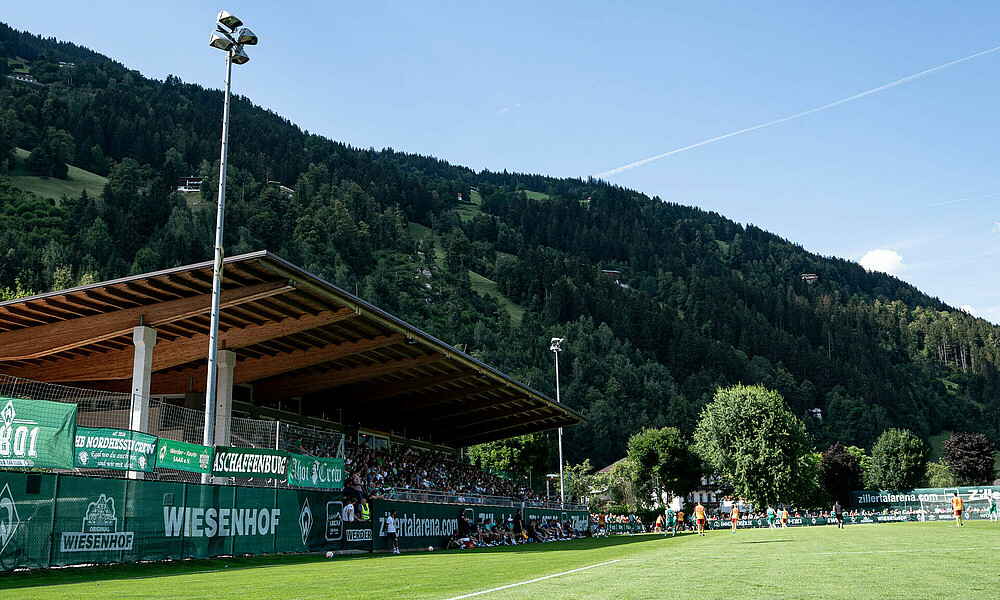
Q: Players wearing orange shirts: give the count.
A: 7